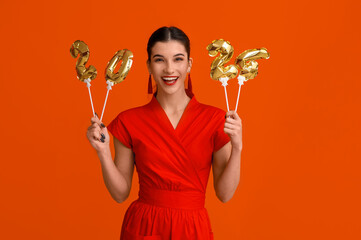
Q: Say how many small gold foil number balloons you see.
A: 4